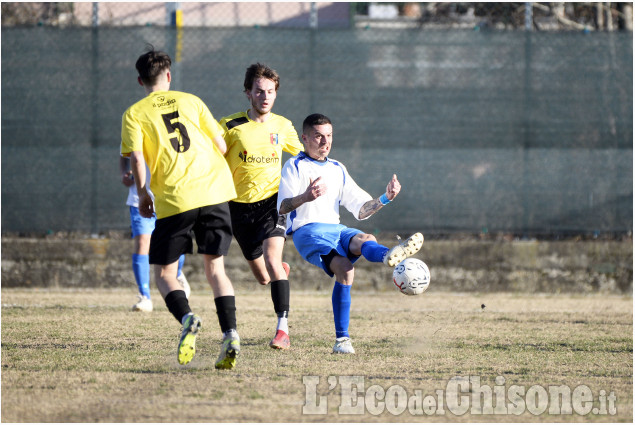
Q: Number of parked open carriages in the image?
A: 0